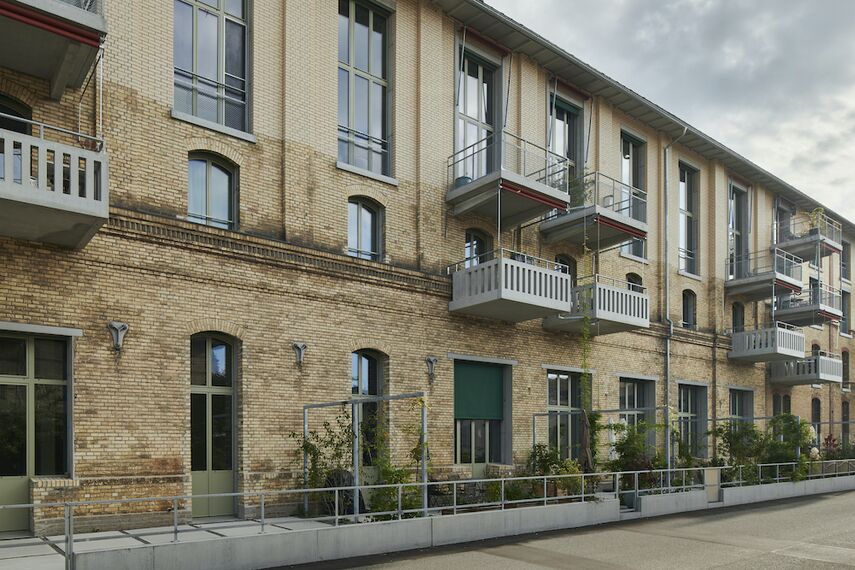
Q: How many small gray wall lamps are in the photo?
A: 3